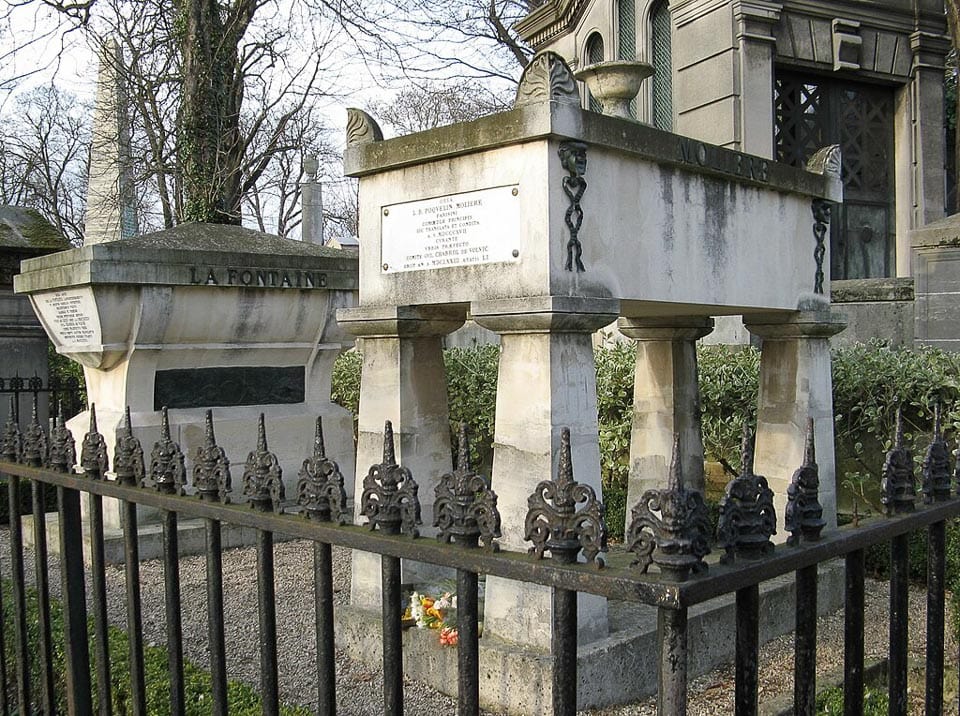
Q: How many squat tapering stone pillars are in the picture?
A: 4